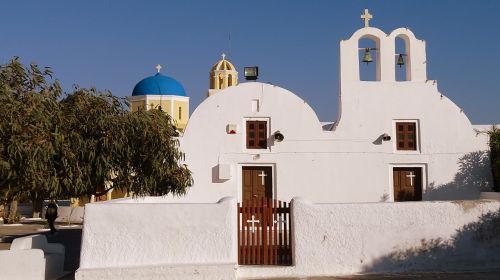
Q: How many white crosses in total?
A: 7